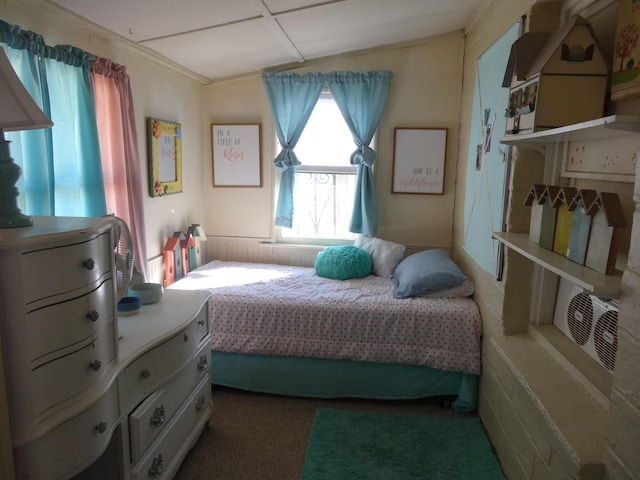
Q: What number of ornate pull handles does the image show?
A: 4